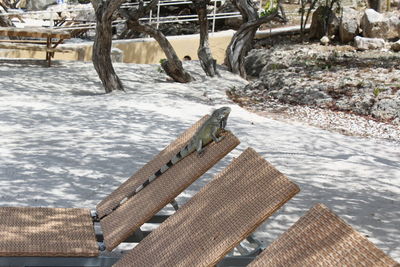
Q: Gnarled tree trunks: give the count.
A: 4